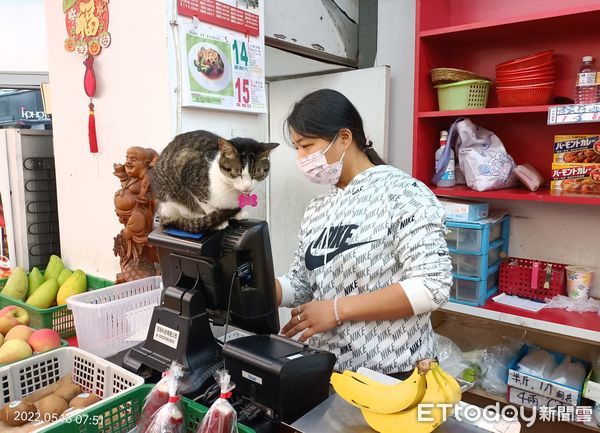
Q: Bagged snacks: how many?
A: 3